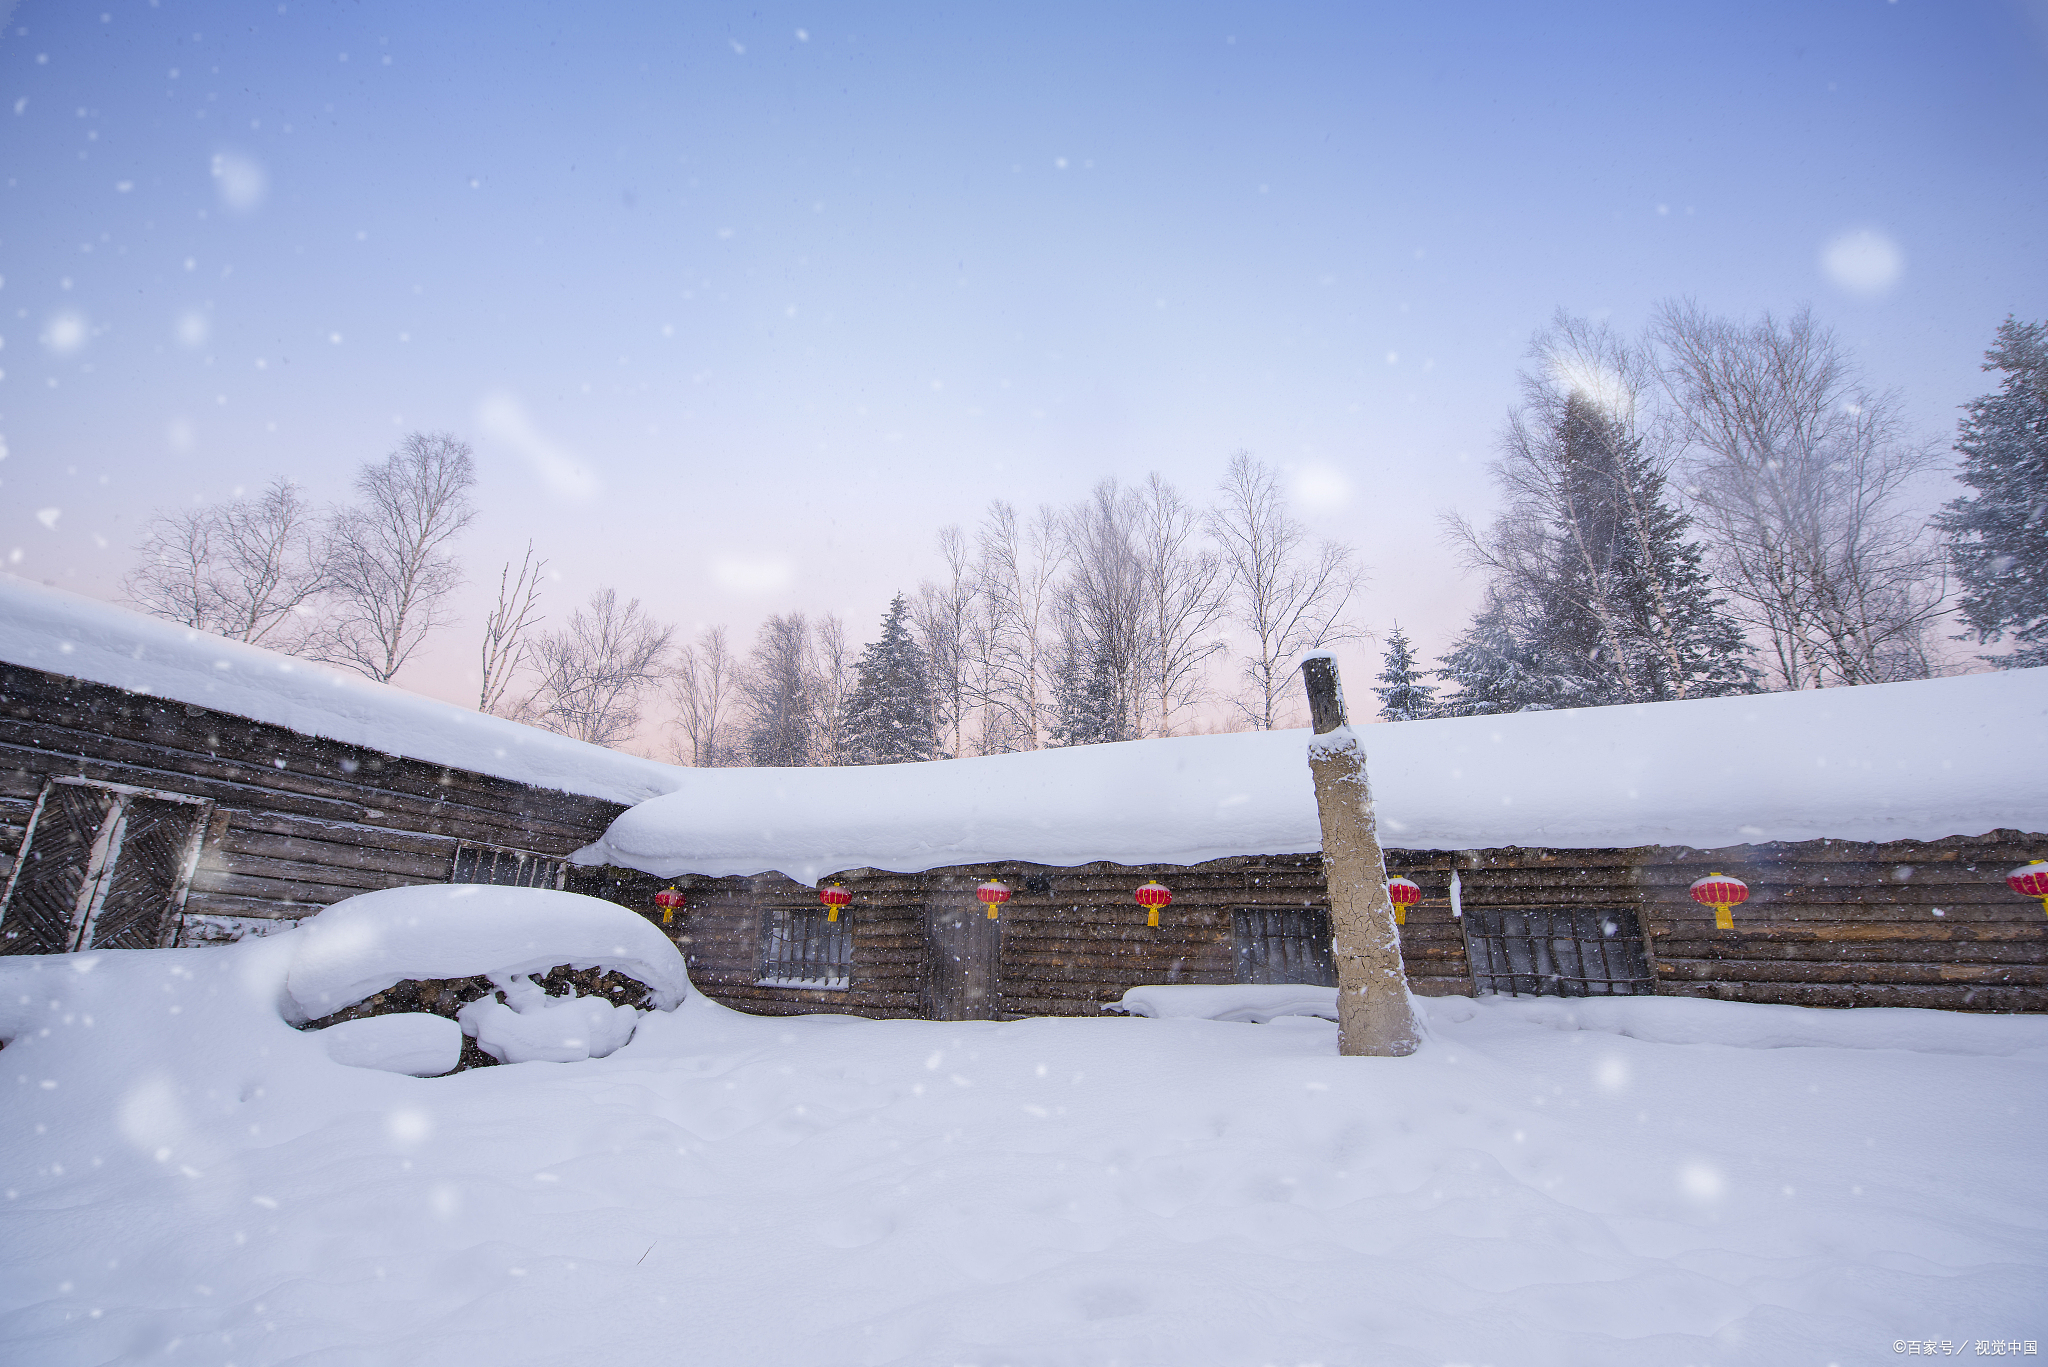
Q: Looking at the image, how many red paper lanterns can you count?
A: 7